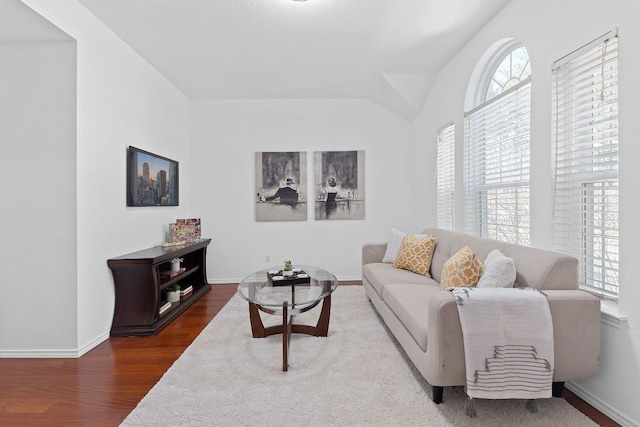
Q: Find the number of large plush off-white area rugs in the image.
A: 1